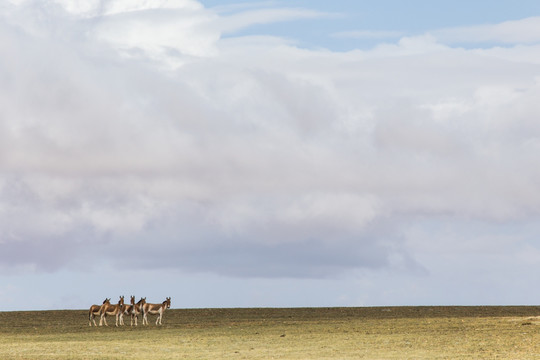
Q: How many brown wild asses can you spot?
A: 5